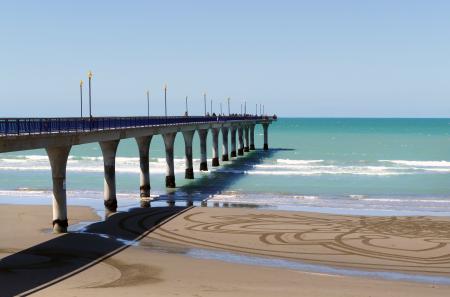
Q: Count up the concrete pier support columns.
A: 13